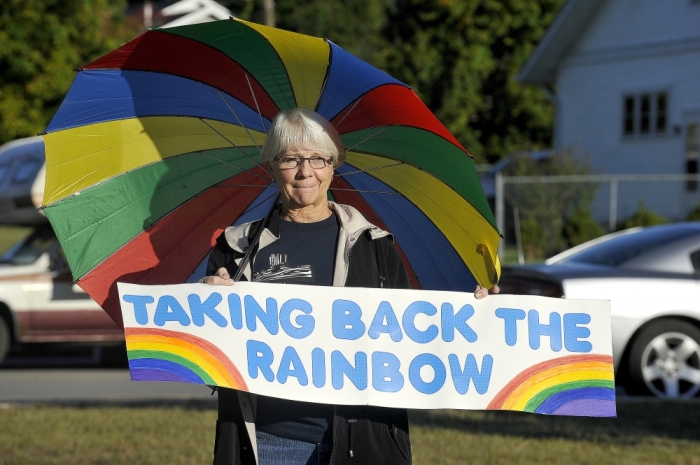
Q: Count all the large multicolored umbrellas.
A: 1